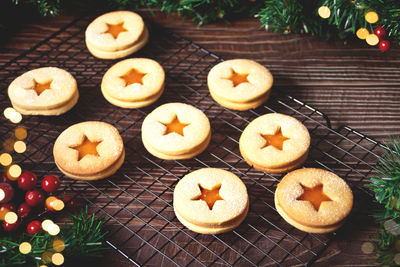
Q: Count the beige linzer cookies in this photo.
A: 9